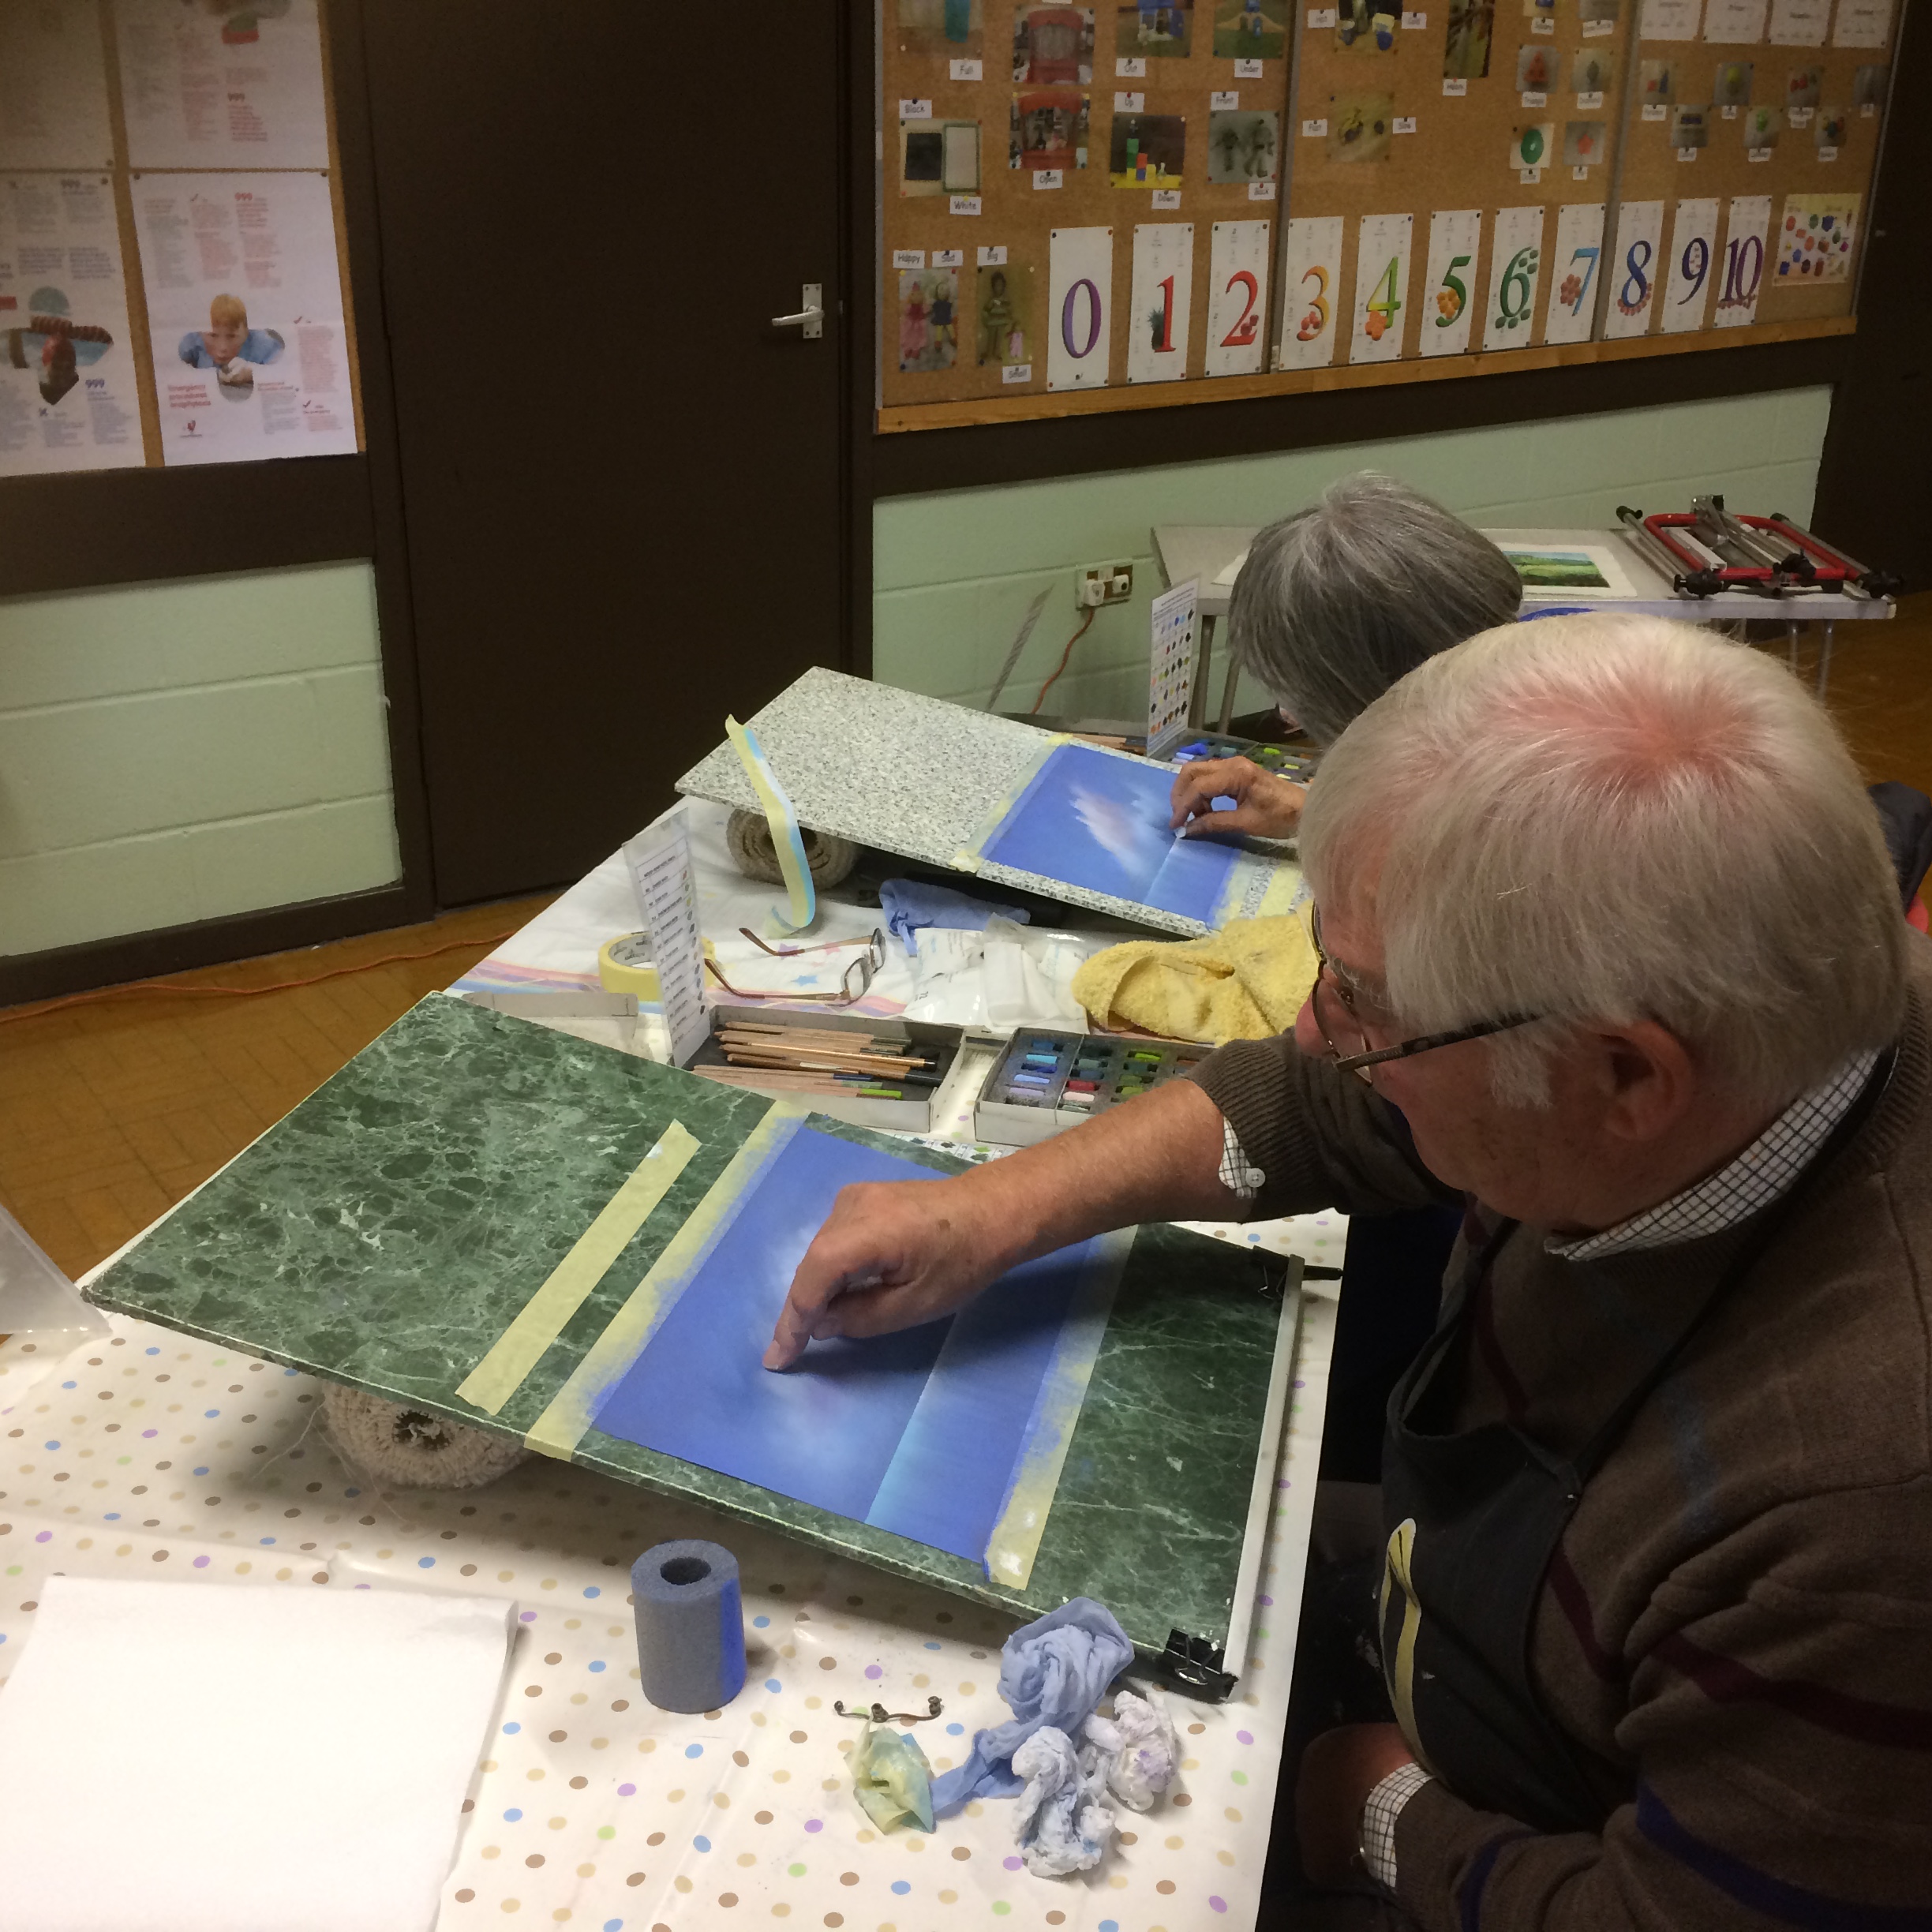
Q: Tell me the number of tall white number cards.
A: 11